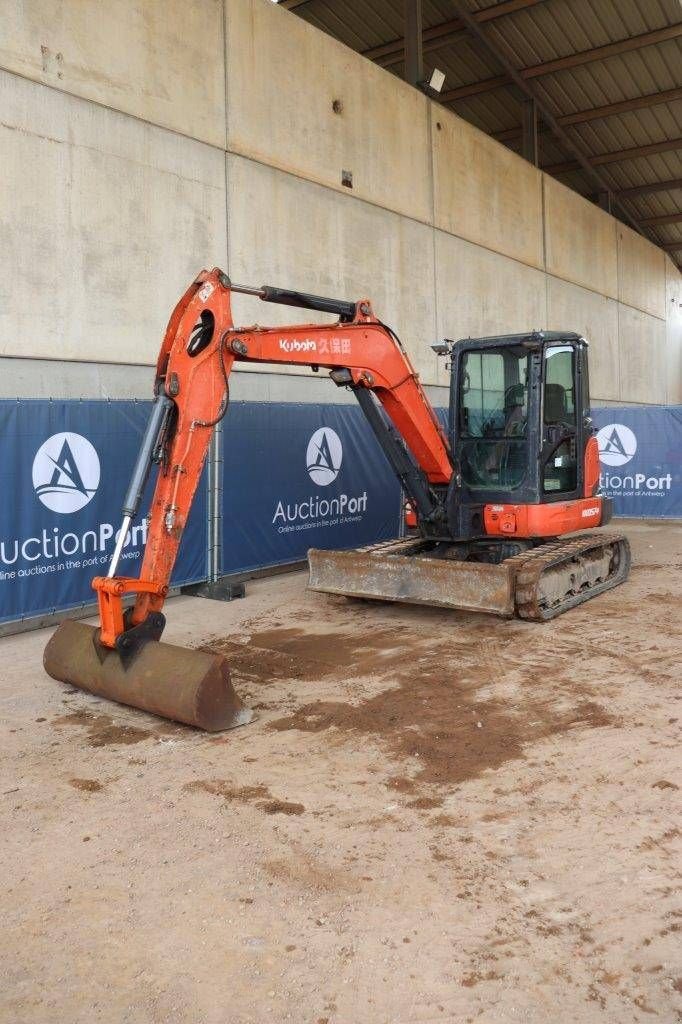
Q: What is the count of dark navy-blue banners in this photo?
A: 3